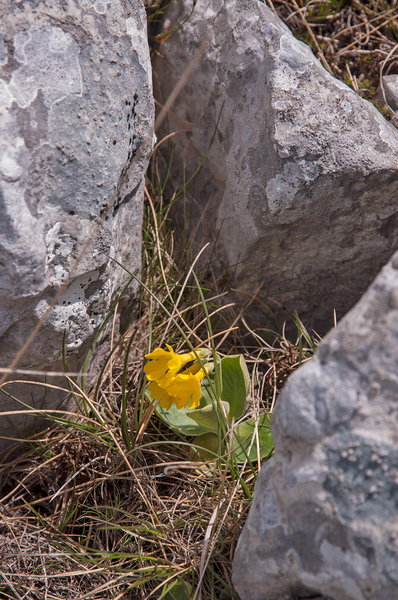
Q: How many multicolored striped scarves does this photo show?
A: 0